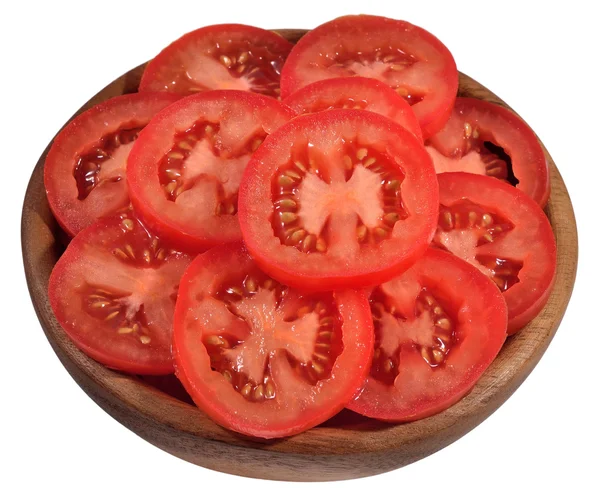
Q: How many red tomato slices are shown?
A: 11